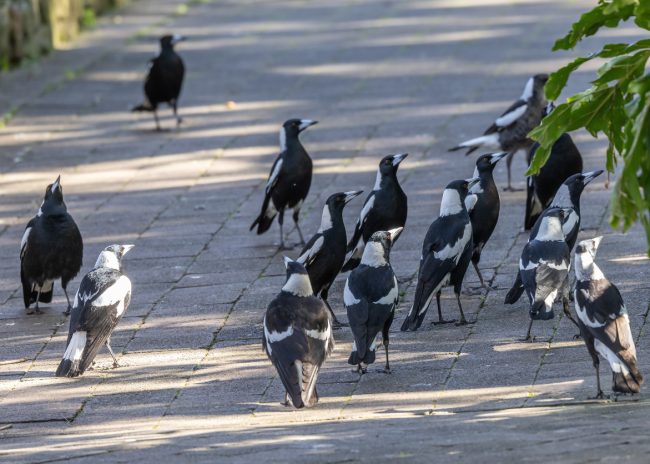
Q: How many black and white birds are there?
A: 15